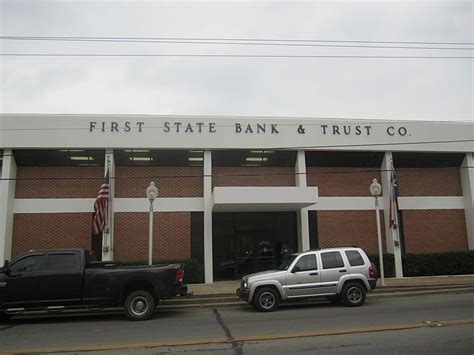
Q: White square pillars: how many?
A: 6